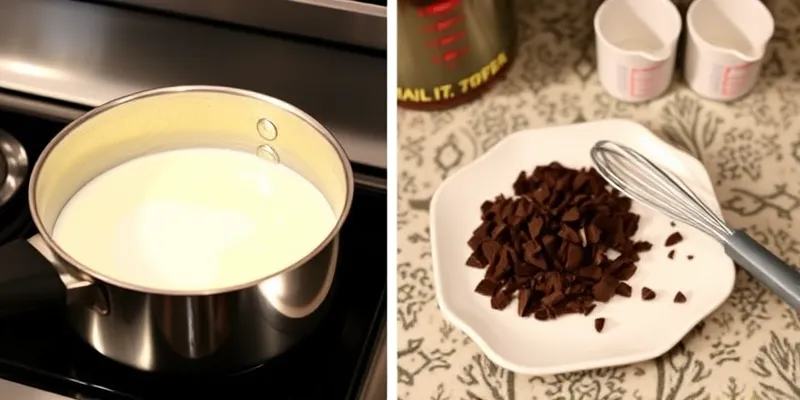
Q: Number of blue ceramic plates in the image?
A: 0